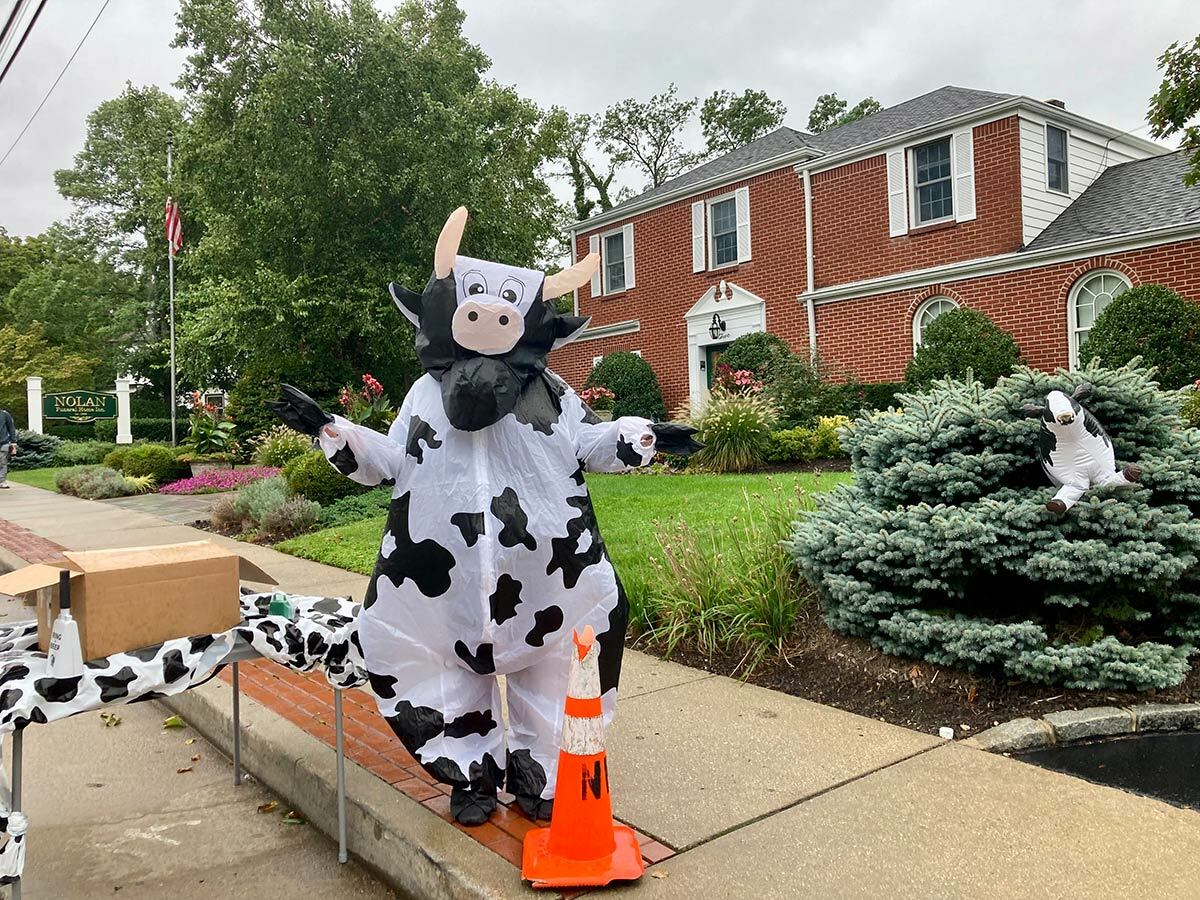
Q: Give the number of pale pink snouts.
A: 1